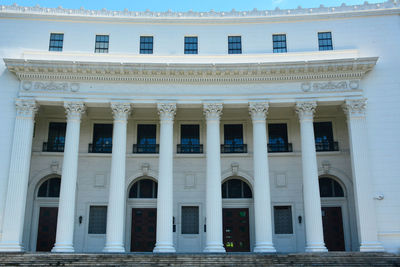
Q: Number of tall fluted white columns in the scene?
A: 8